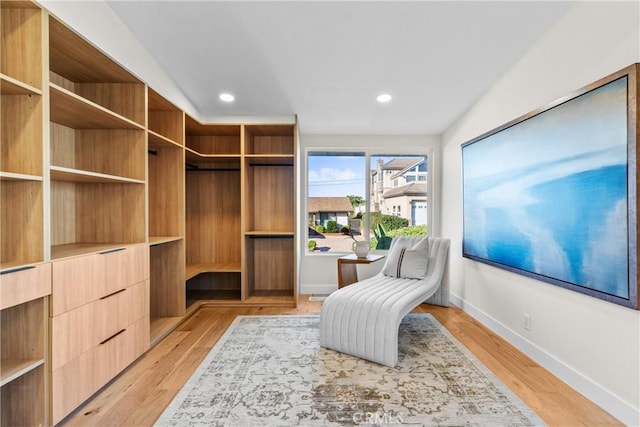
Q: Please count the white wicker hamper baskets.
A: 0